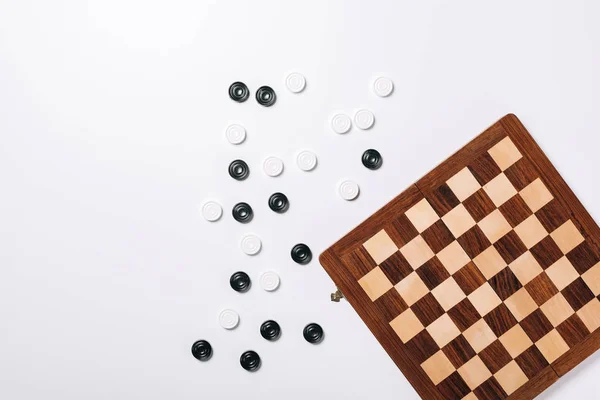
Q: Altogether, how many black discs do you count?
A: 12